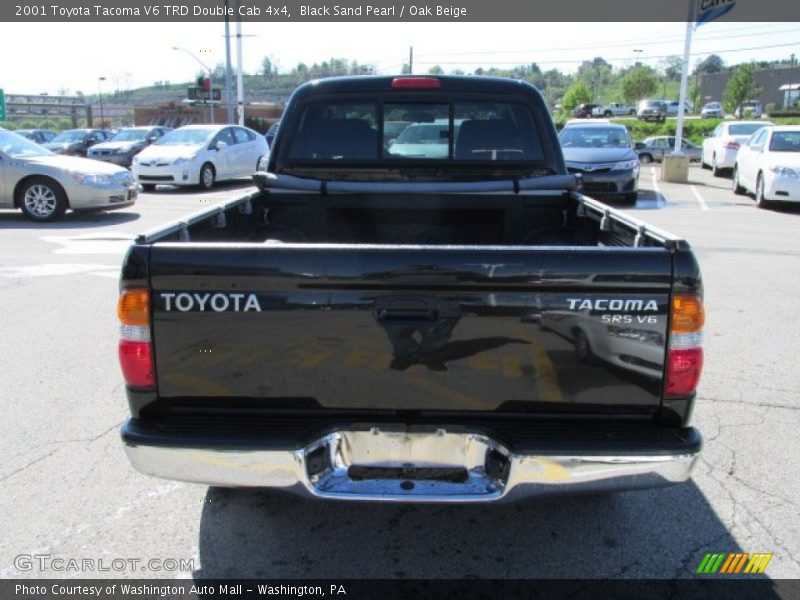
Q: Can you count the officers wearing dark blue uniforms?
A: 0